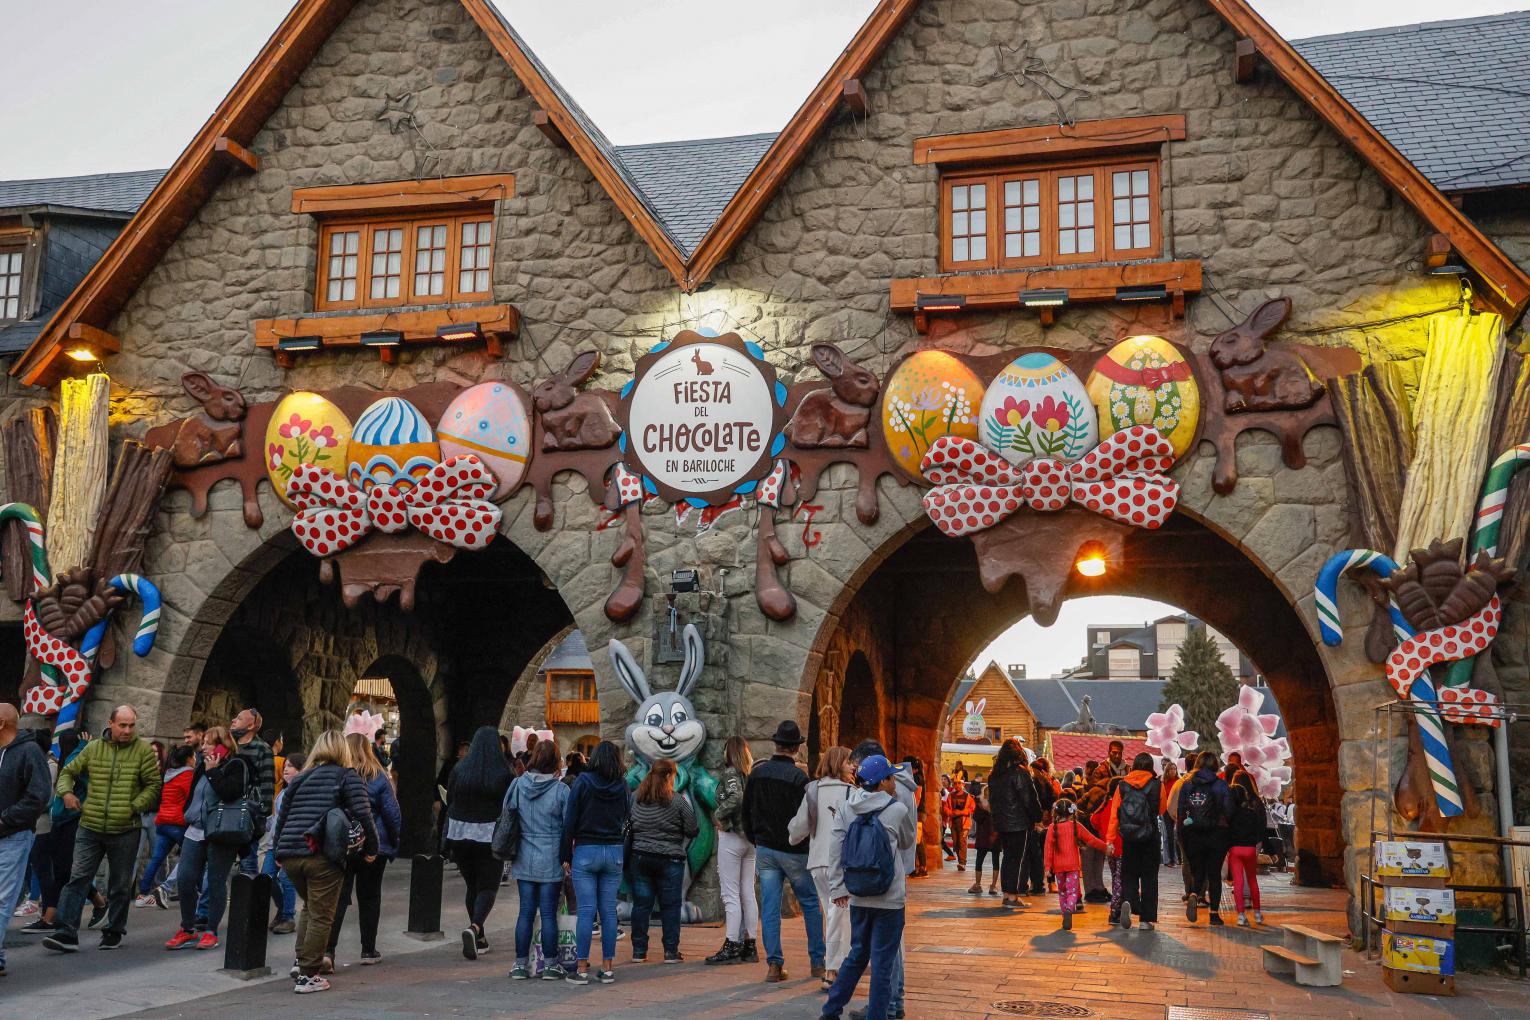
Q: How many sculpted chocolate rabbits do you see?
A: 4